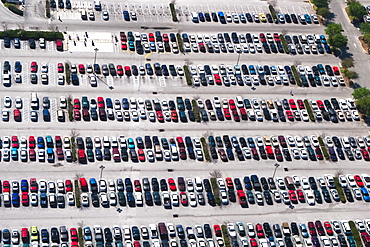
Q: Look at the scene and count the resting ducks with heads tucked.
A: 0